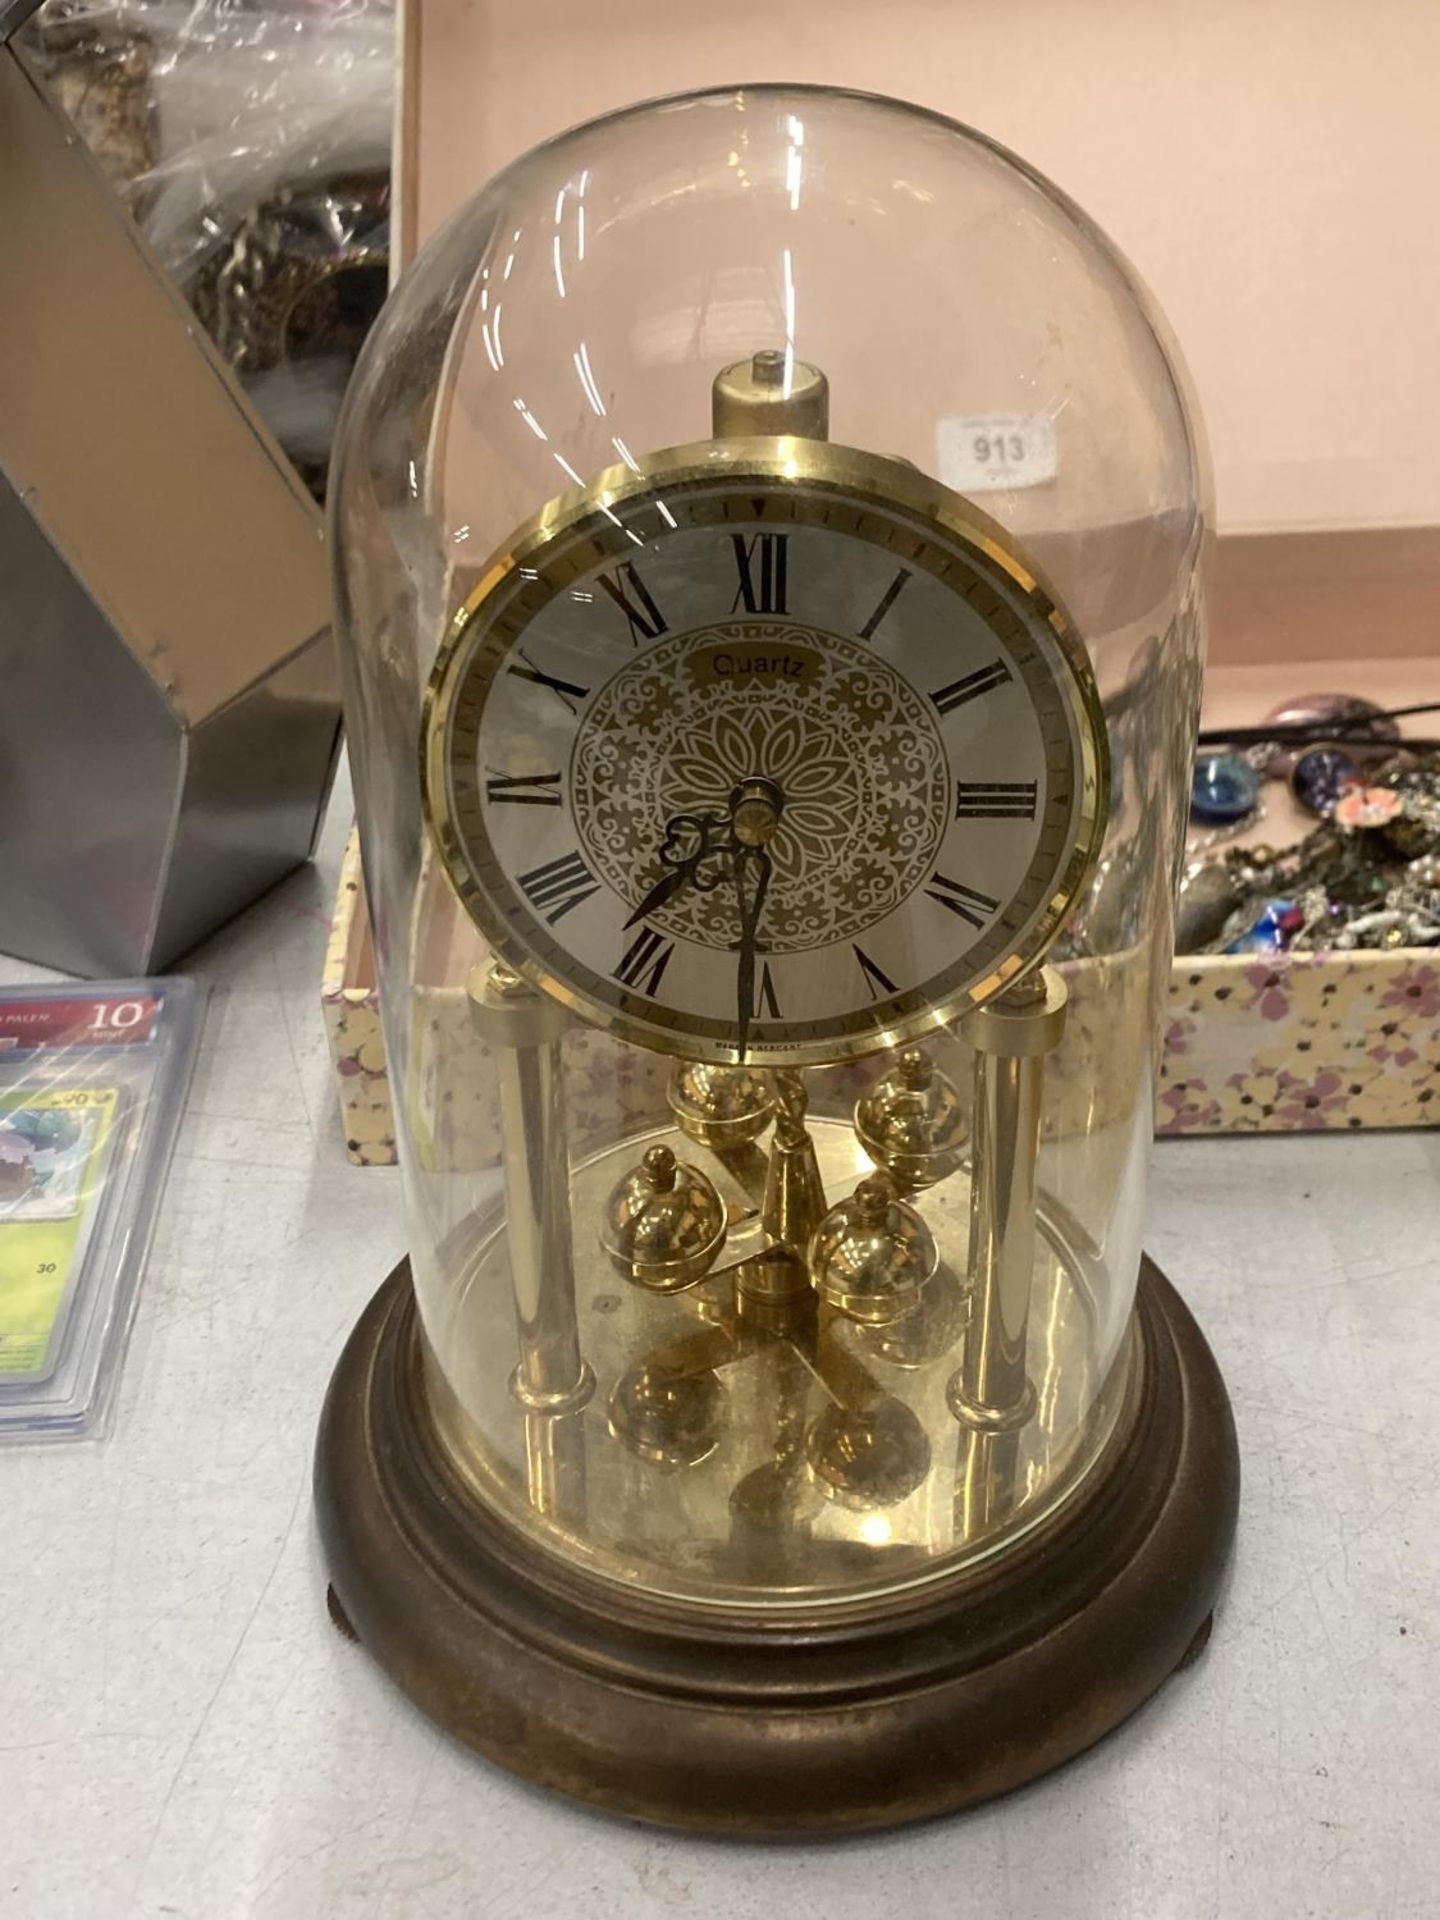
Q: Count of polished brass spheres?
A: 4